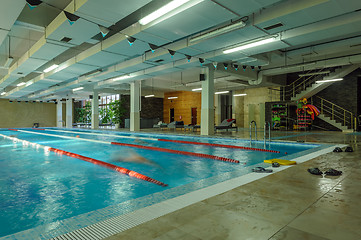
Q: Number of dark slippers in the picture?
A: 6